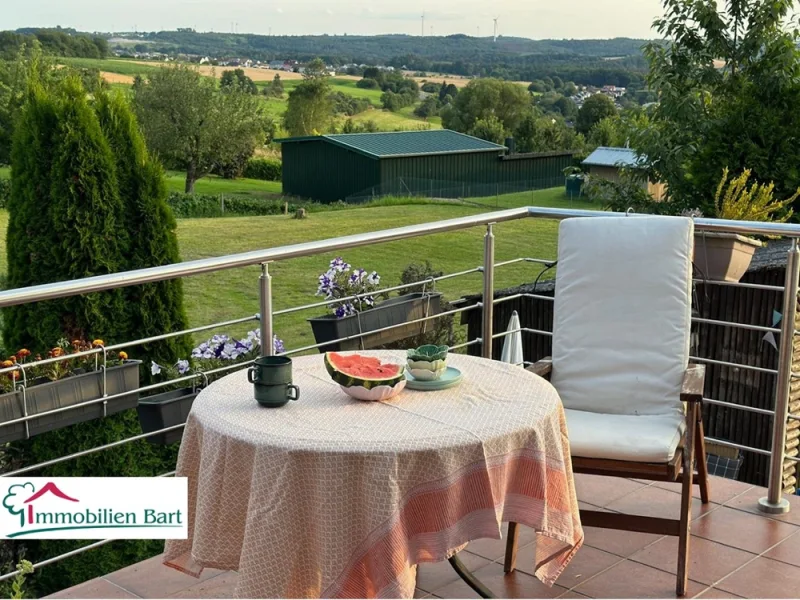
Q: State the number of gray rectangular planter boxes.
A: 3